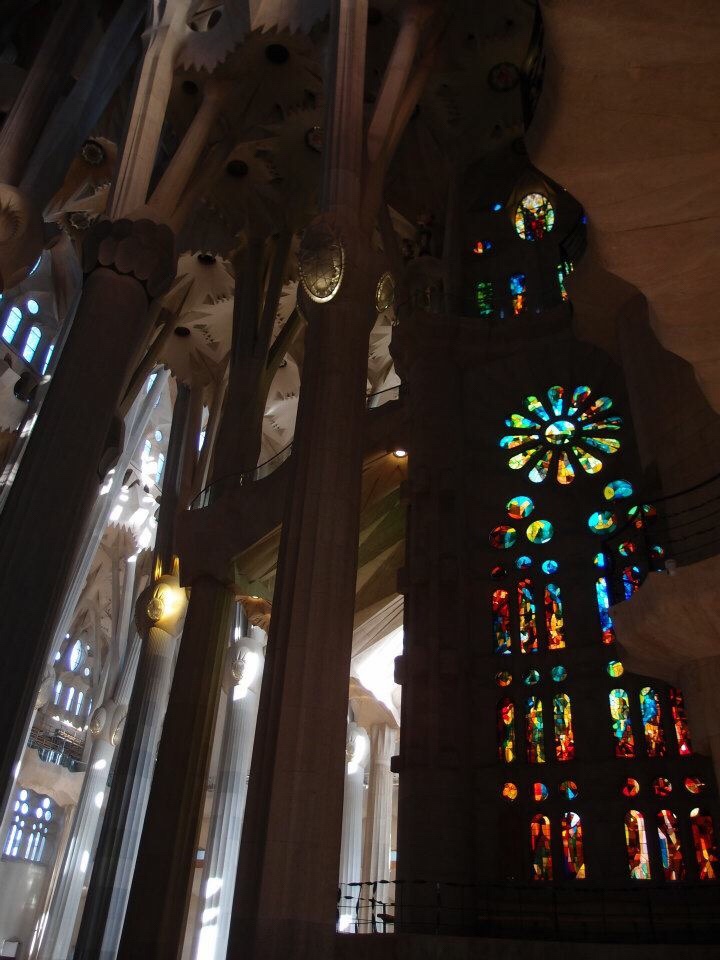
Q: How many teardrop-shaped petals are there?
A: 12